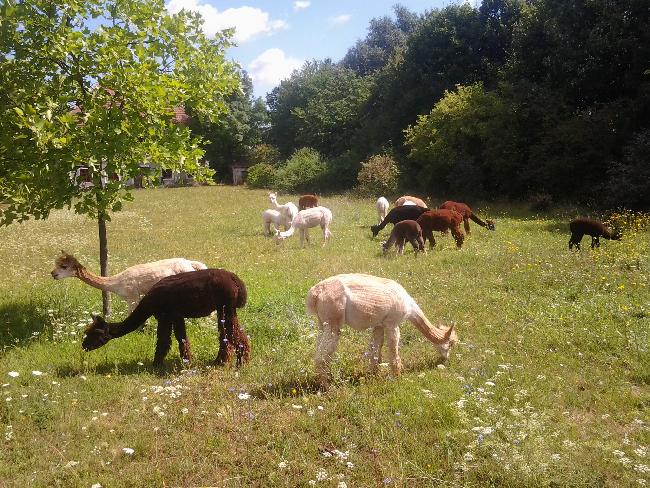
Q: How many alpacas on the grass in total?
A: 14